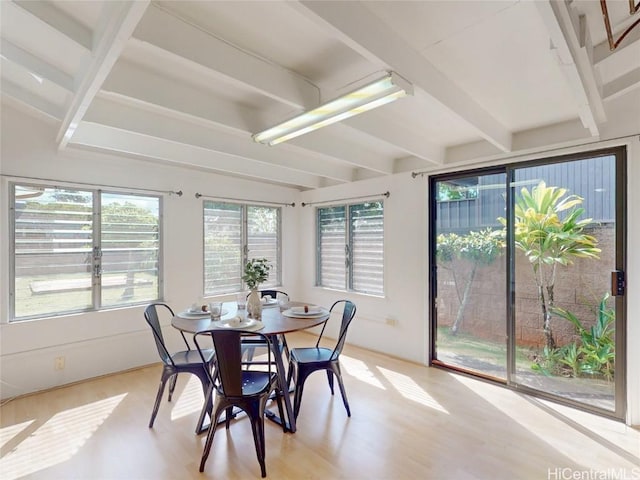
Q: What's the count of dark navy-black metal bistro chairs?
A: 4